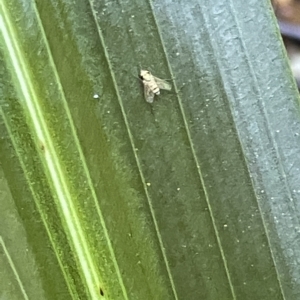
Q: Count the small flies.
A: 1